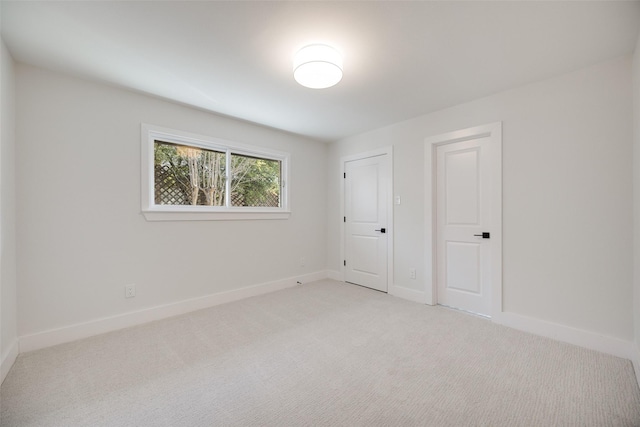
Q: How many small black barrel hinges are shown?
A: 3